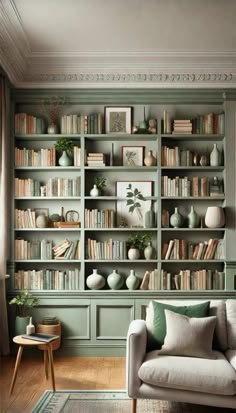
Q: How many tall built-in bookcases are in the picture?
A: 1